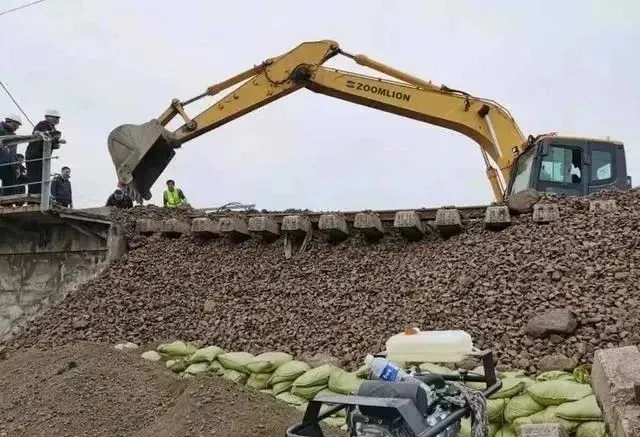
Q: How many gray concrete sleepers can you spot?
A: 13